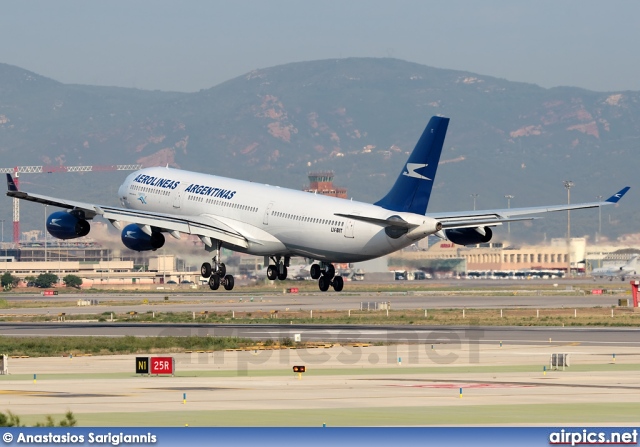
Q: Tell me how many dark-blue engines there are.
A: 3